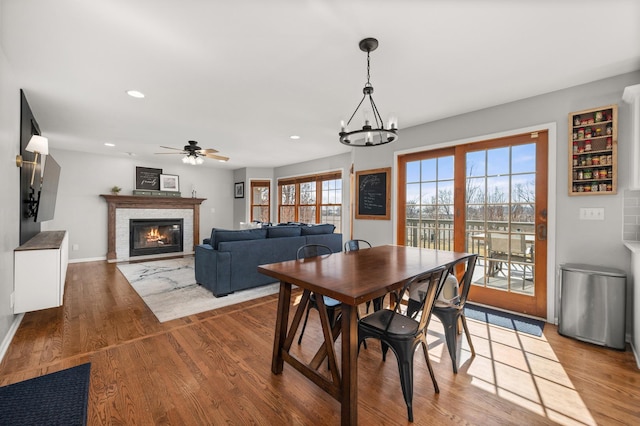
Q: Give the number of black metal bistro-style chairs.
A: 4